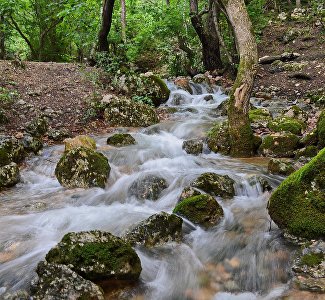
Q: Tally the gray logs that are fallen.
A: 1